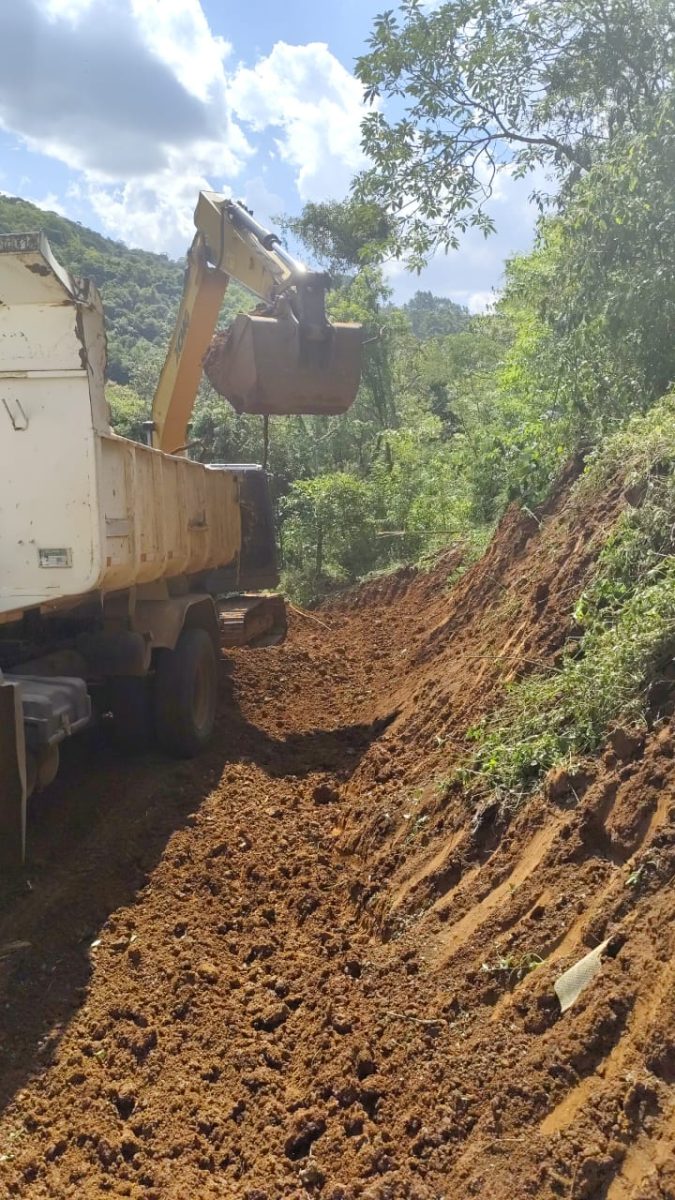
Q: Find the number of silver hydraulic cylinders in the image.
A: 1